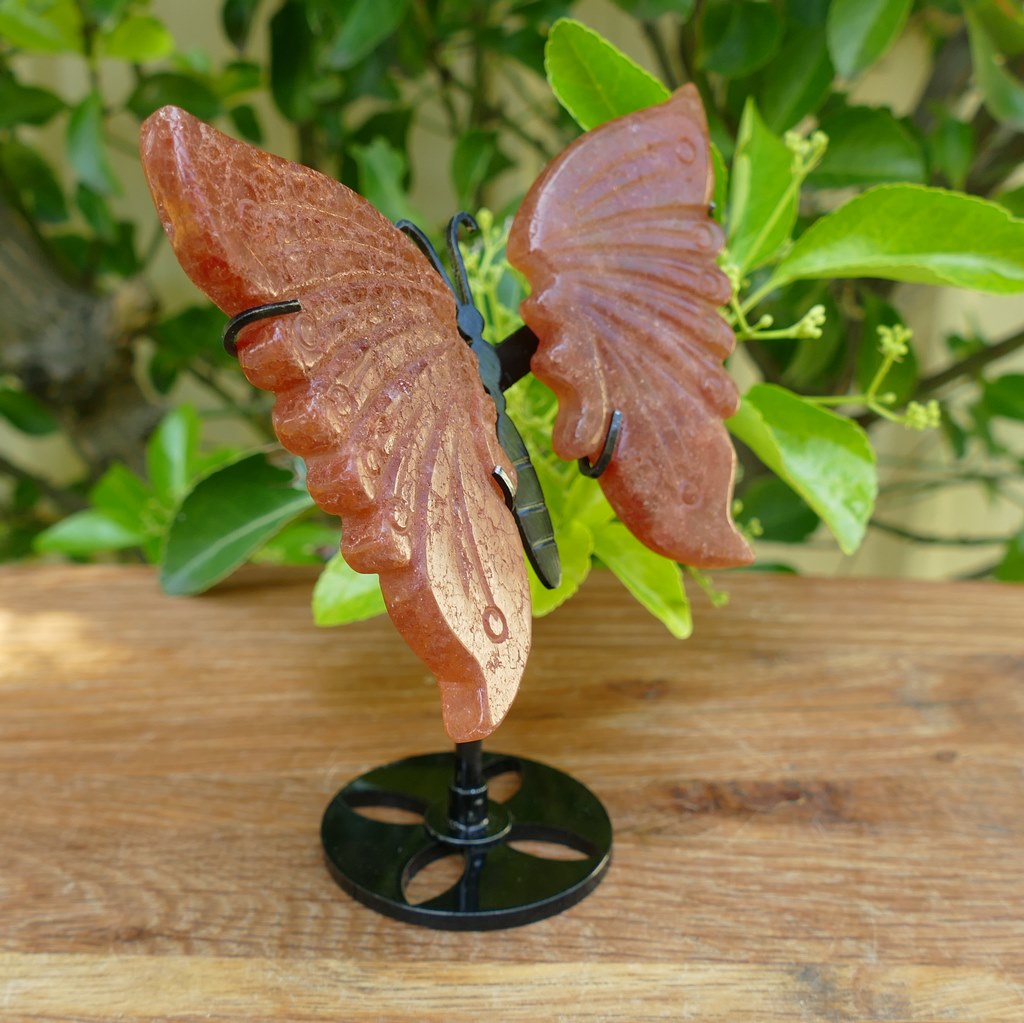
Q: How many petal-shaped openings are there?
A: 4